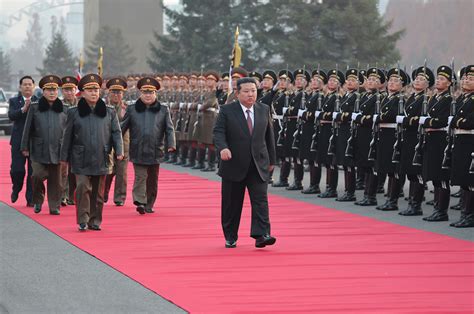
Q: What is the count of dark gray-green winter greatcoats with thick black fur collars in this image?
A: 3